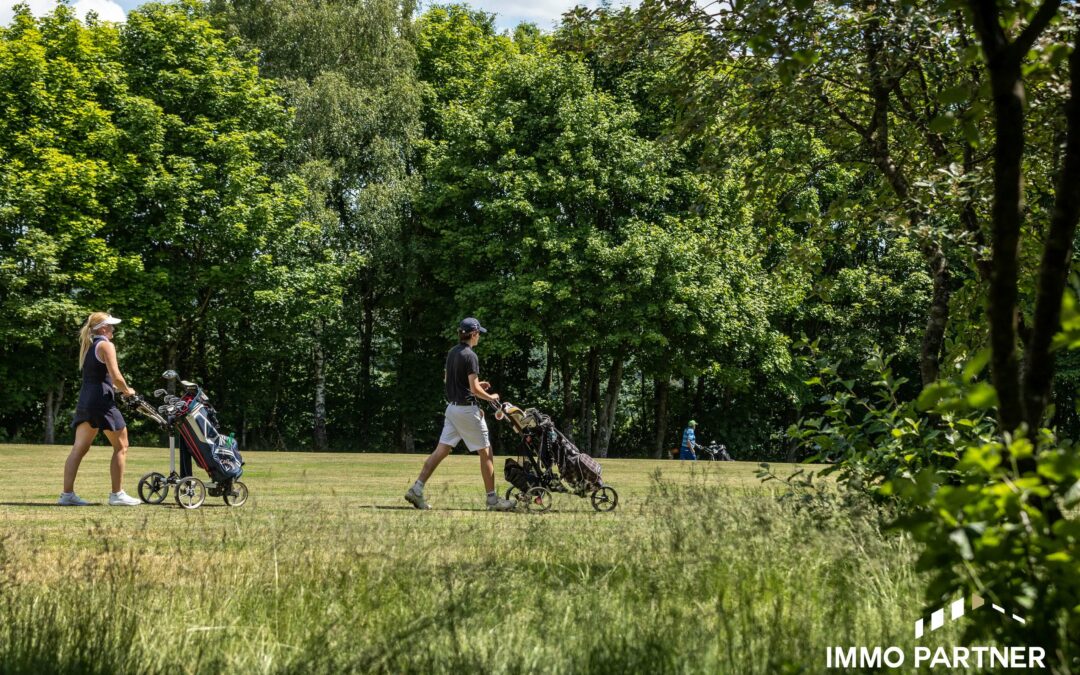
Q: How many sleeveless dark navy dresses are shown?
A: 1